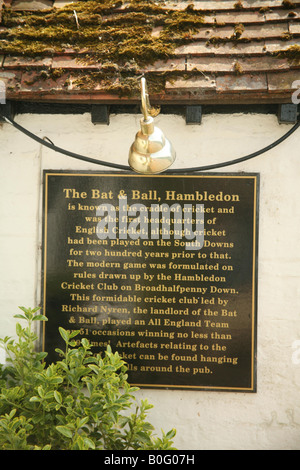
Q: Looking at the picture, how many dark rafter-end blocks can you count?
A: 4